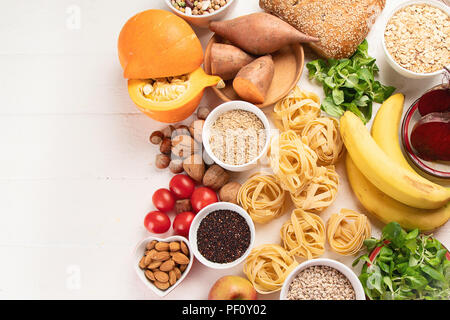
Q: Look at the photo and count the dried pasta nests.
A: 8